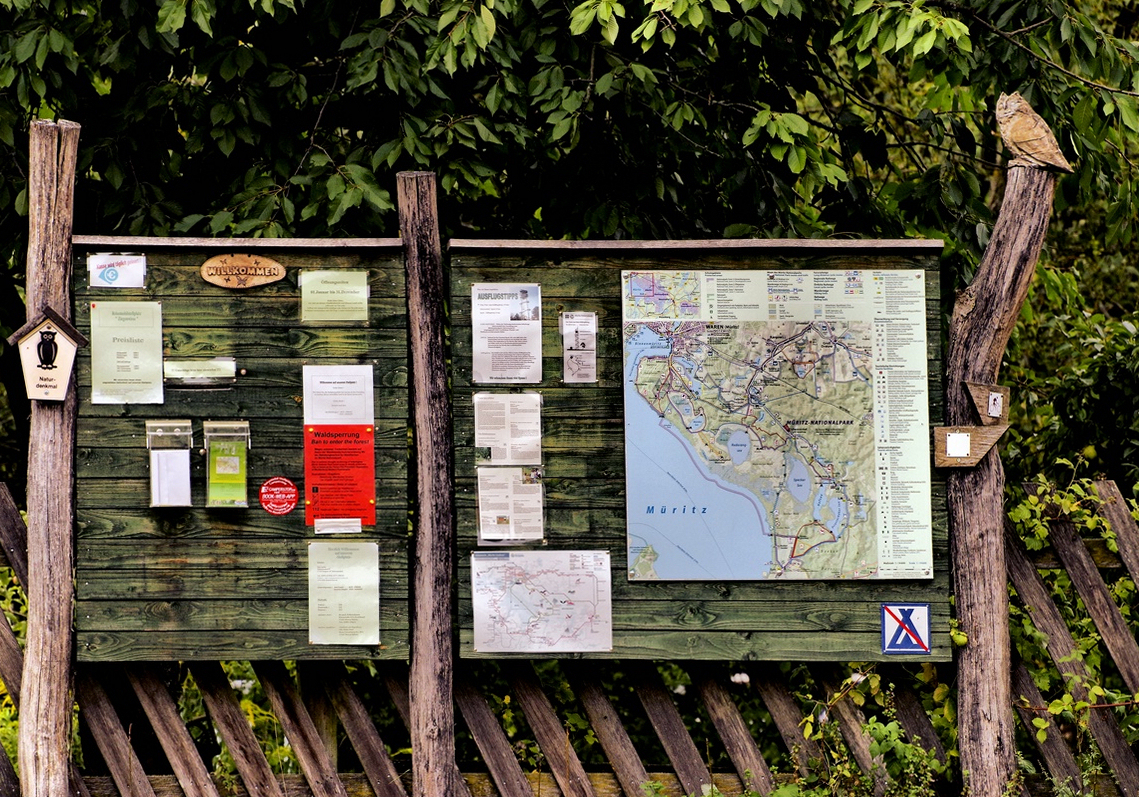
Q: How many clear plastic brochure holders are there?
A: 2